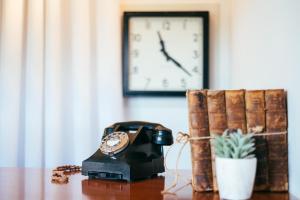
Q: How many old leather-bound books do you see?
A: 5